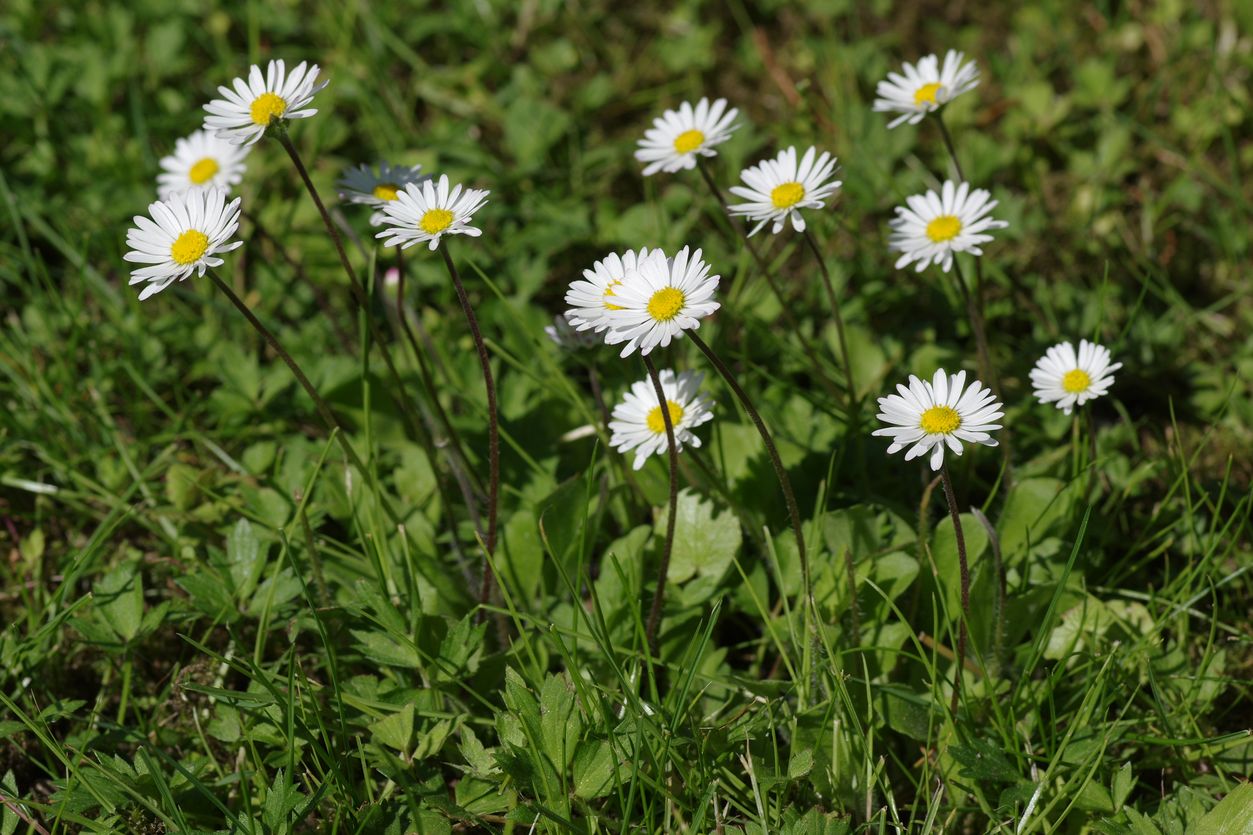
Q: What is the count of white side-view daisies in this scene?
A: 14